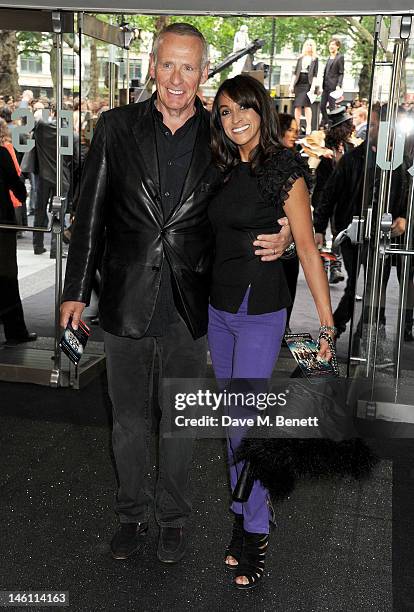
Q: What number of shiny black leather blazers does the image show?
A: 1